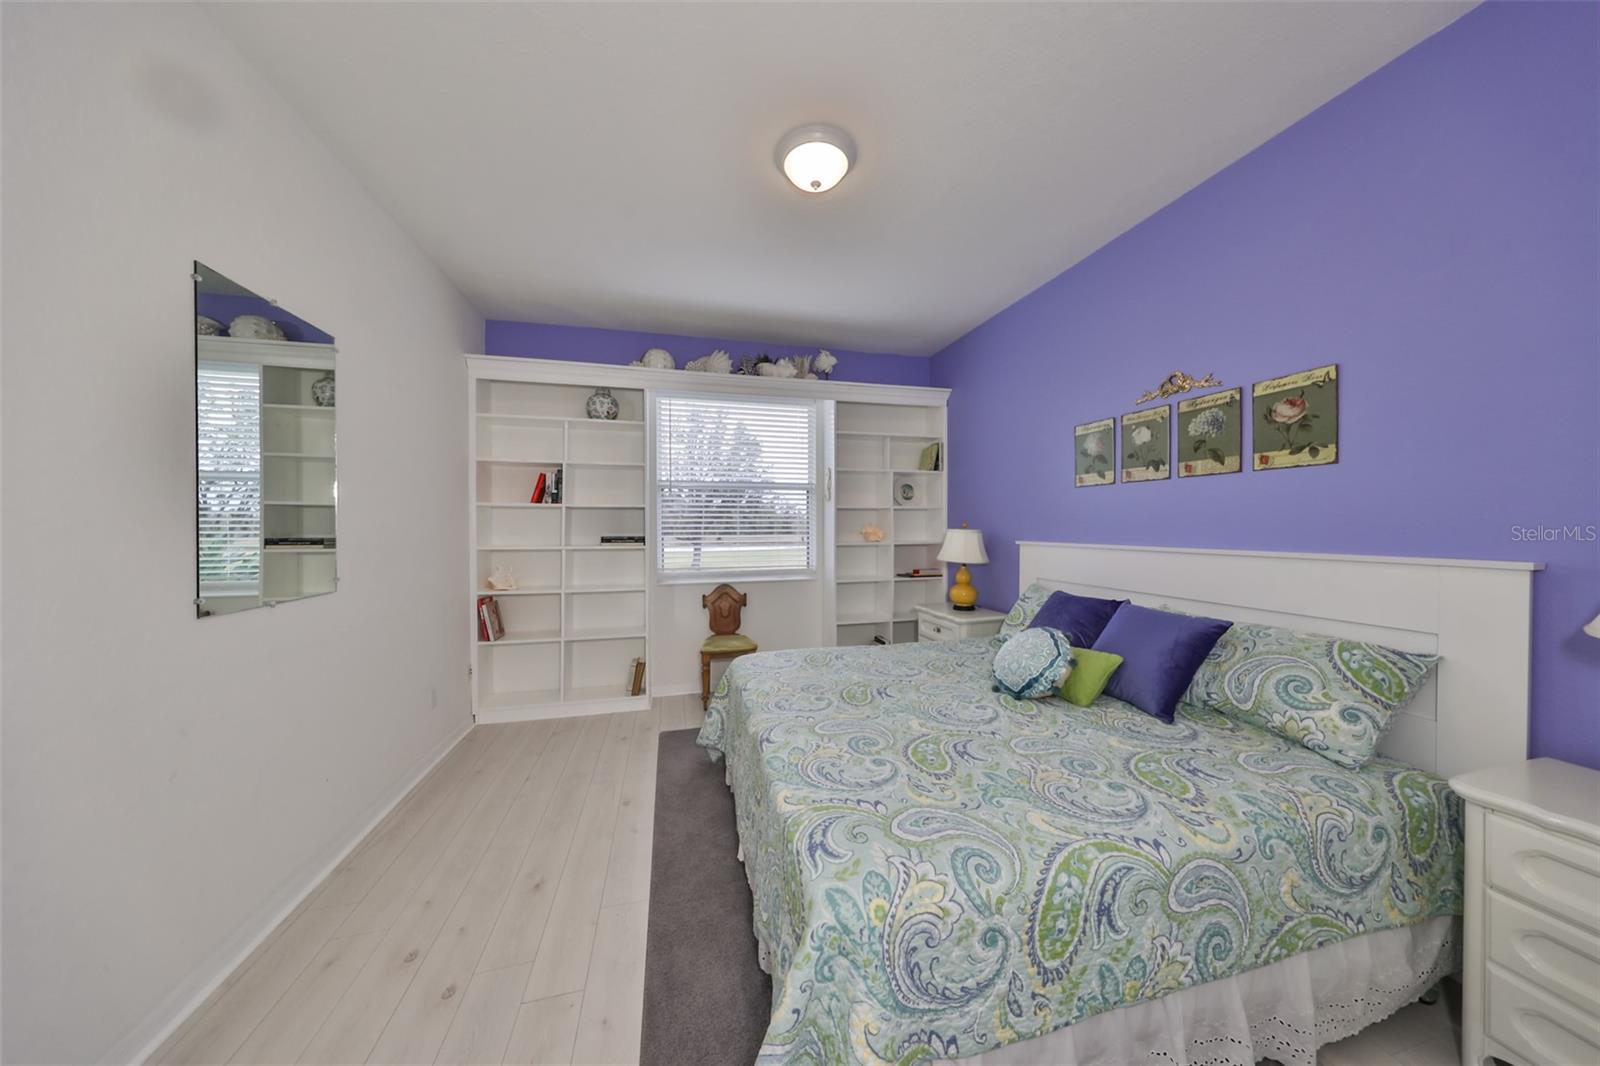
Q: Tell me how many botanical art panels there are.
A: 4